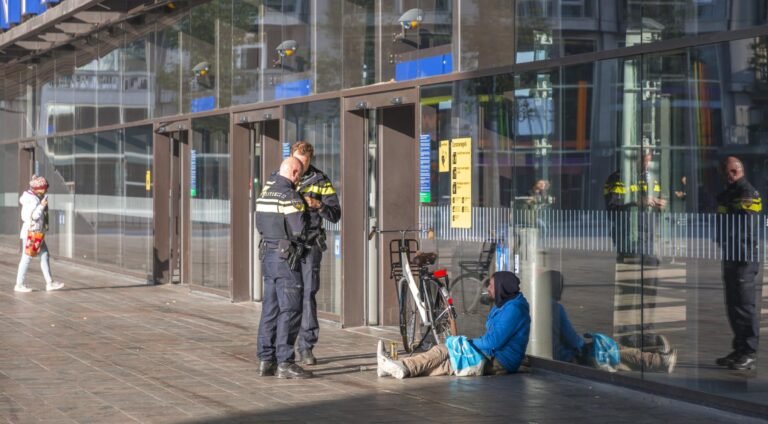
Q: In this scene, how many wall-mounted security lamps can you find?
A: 3